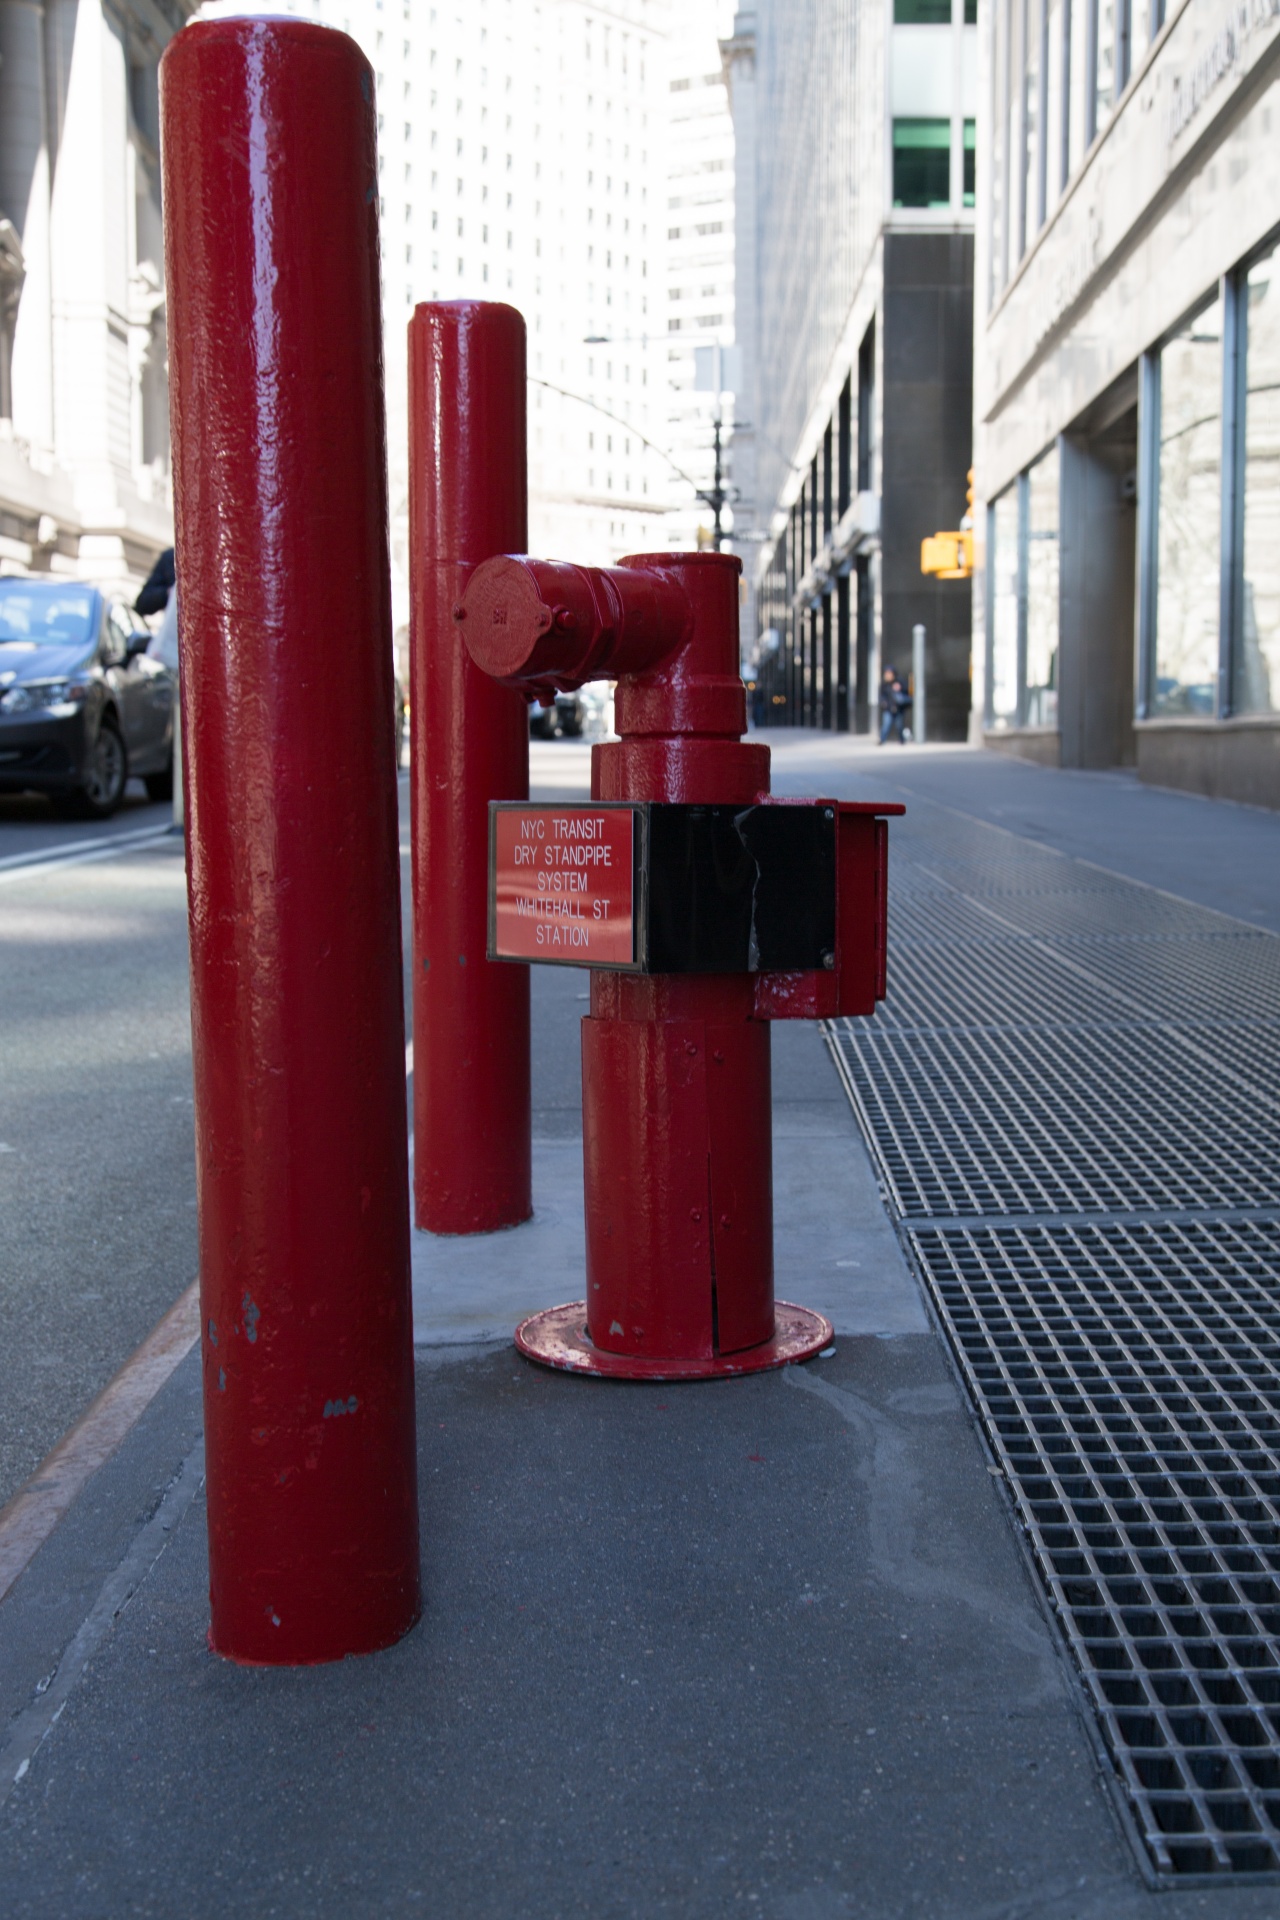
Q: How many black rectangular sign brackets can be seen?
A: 1